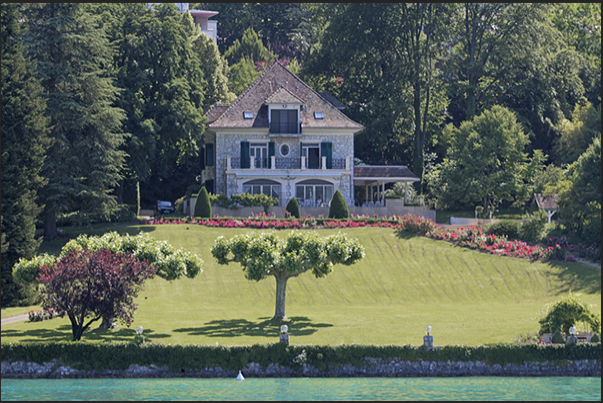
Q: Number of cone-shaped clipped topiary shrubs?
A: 3